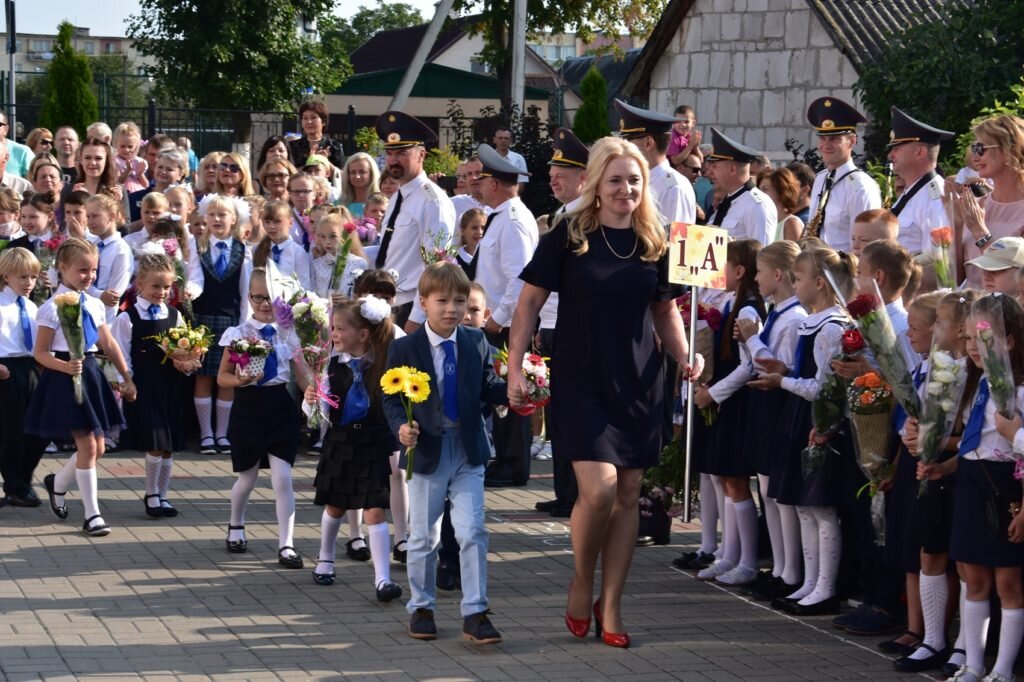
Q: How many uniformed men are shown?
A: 7